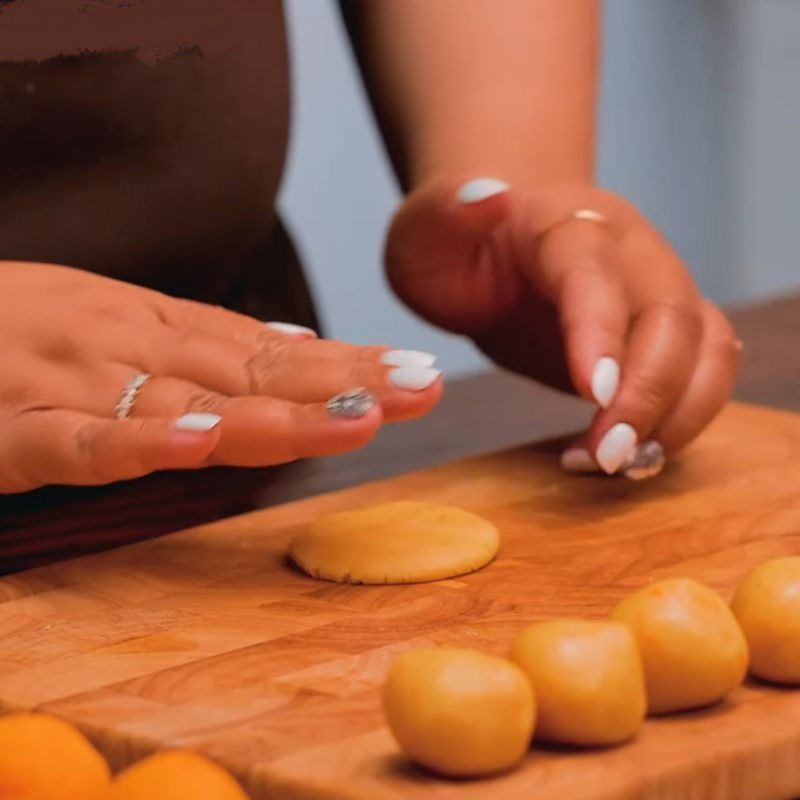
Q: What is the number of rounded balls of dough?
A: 4